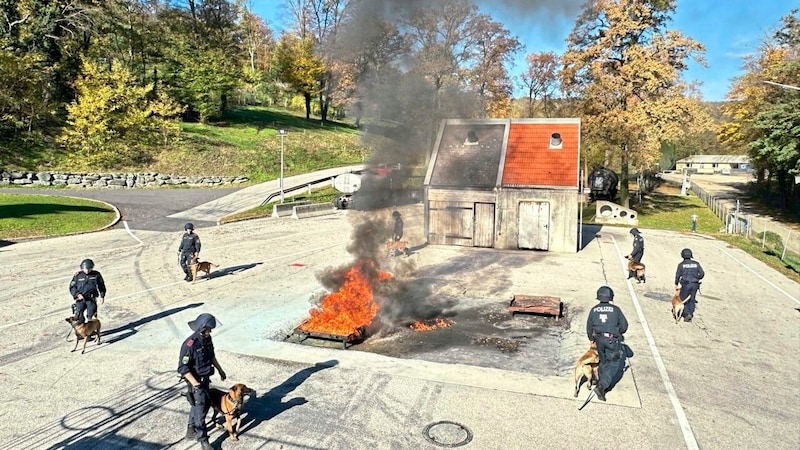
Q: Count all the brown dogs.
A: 7